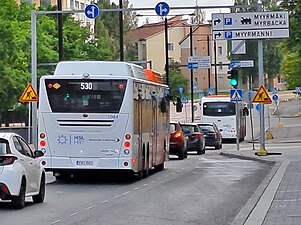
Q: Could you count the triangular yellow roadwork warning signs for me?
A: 2